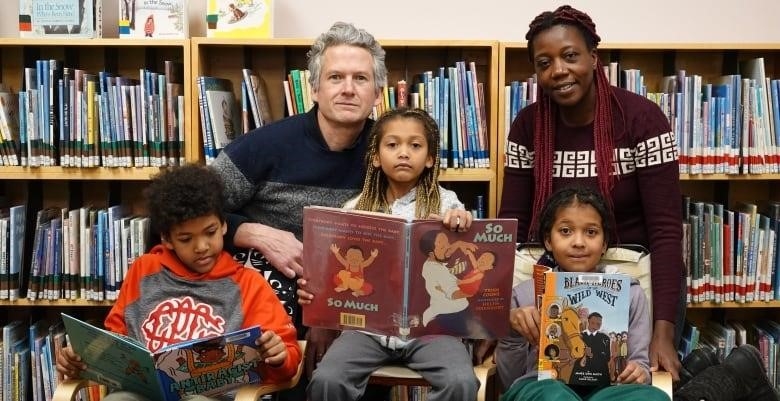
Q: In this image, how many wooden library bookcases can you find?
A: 3